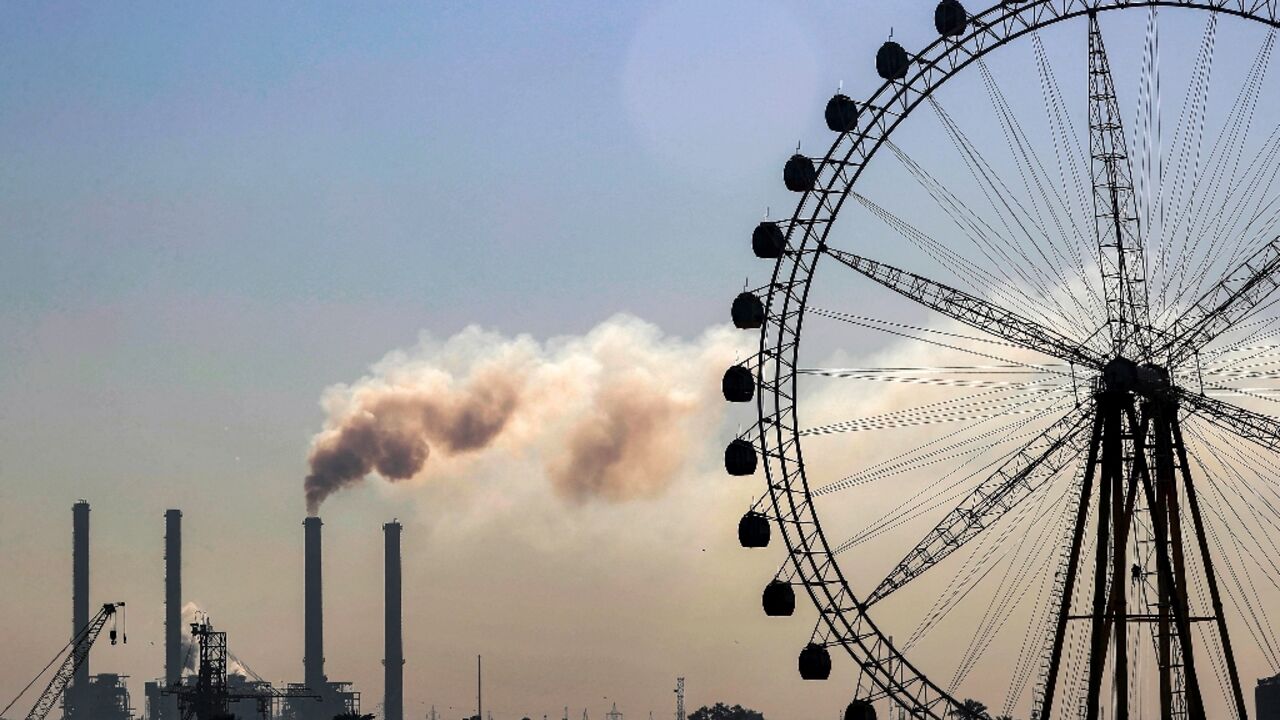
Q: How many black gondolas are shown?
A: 12